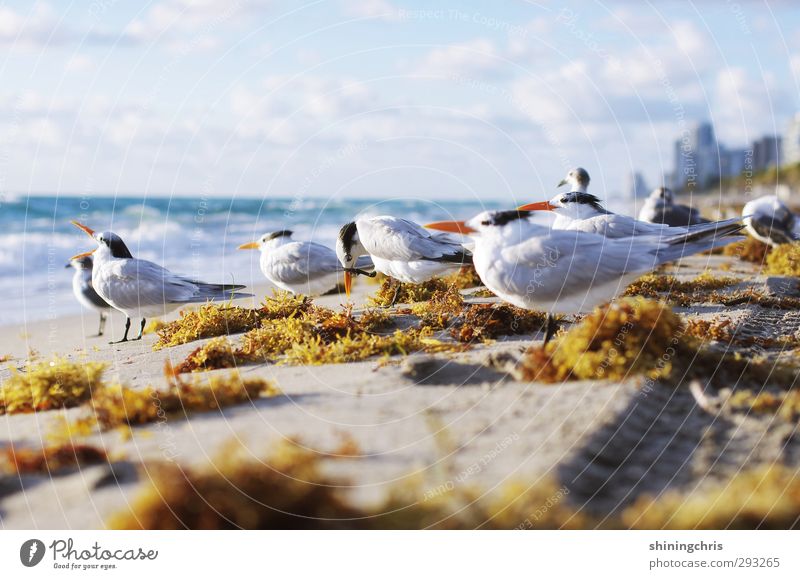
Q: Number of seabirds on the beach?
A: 9